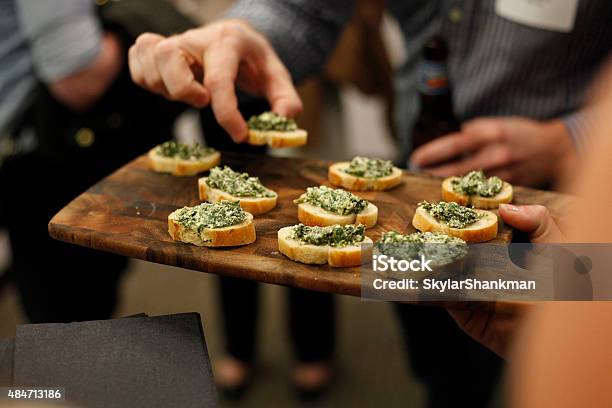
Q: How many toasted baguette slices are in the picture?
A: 10